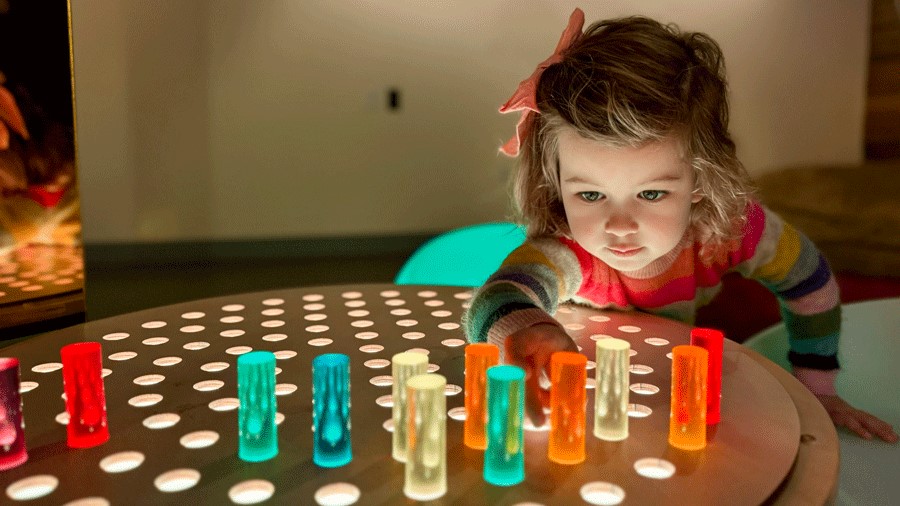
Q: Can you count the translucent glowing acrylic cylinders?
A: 12